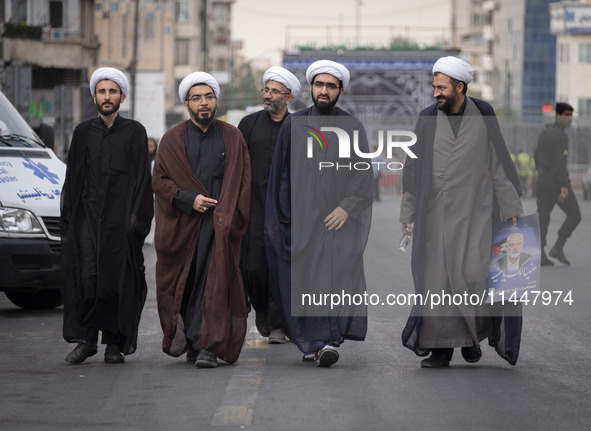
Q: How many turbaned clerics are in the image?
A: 5